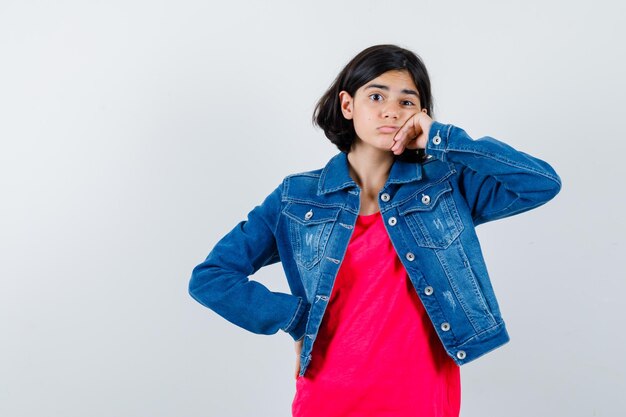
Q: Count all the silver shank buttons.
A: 9